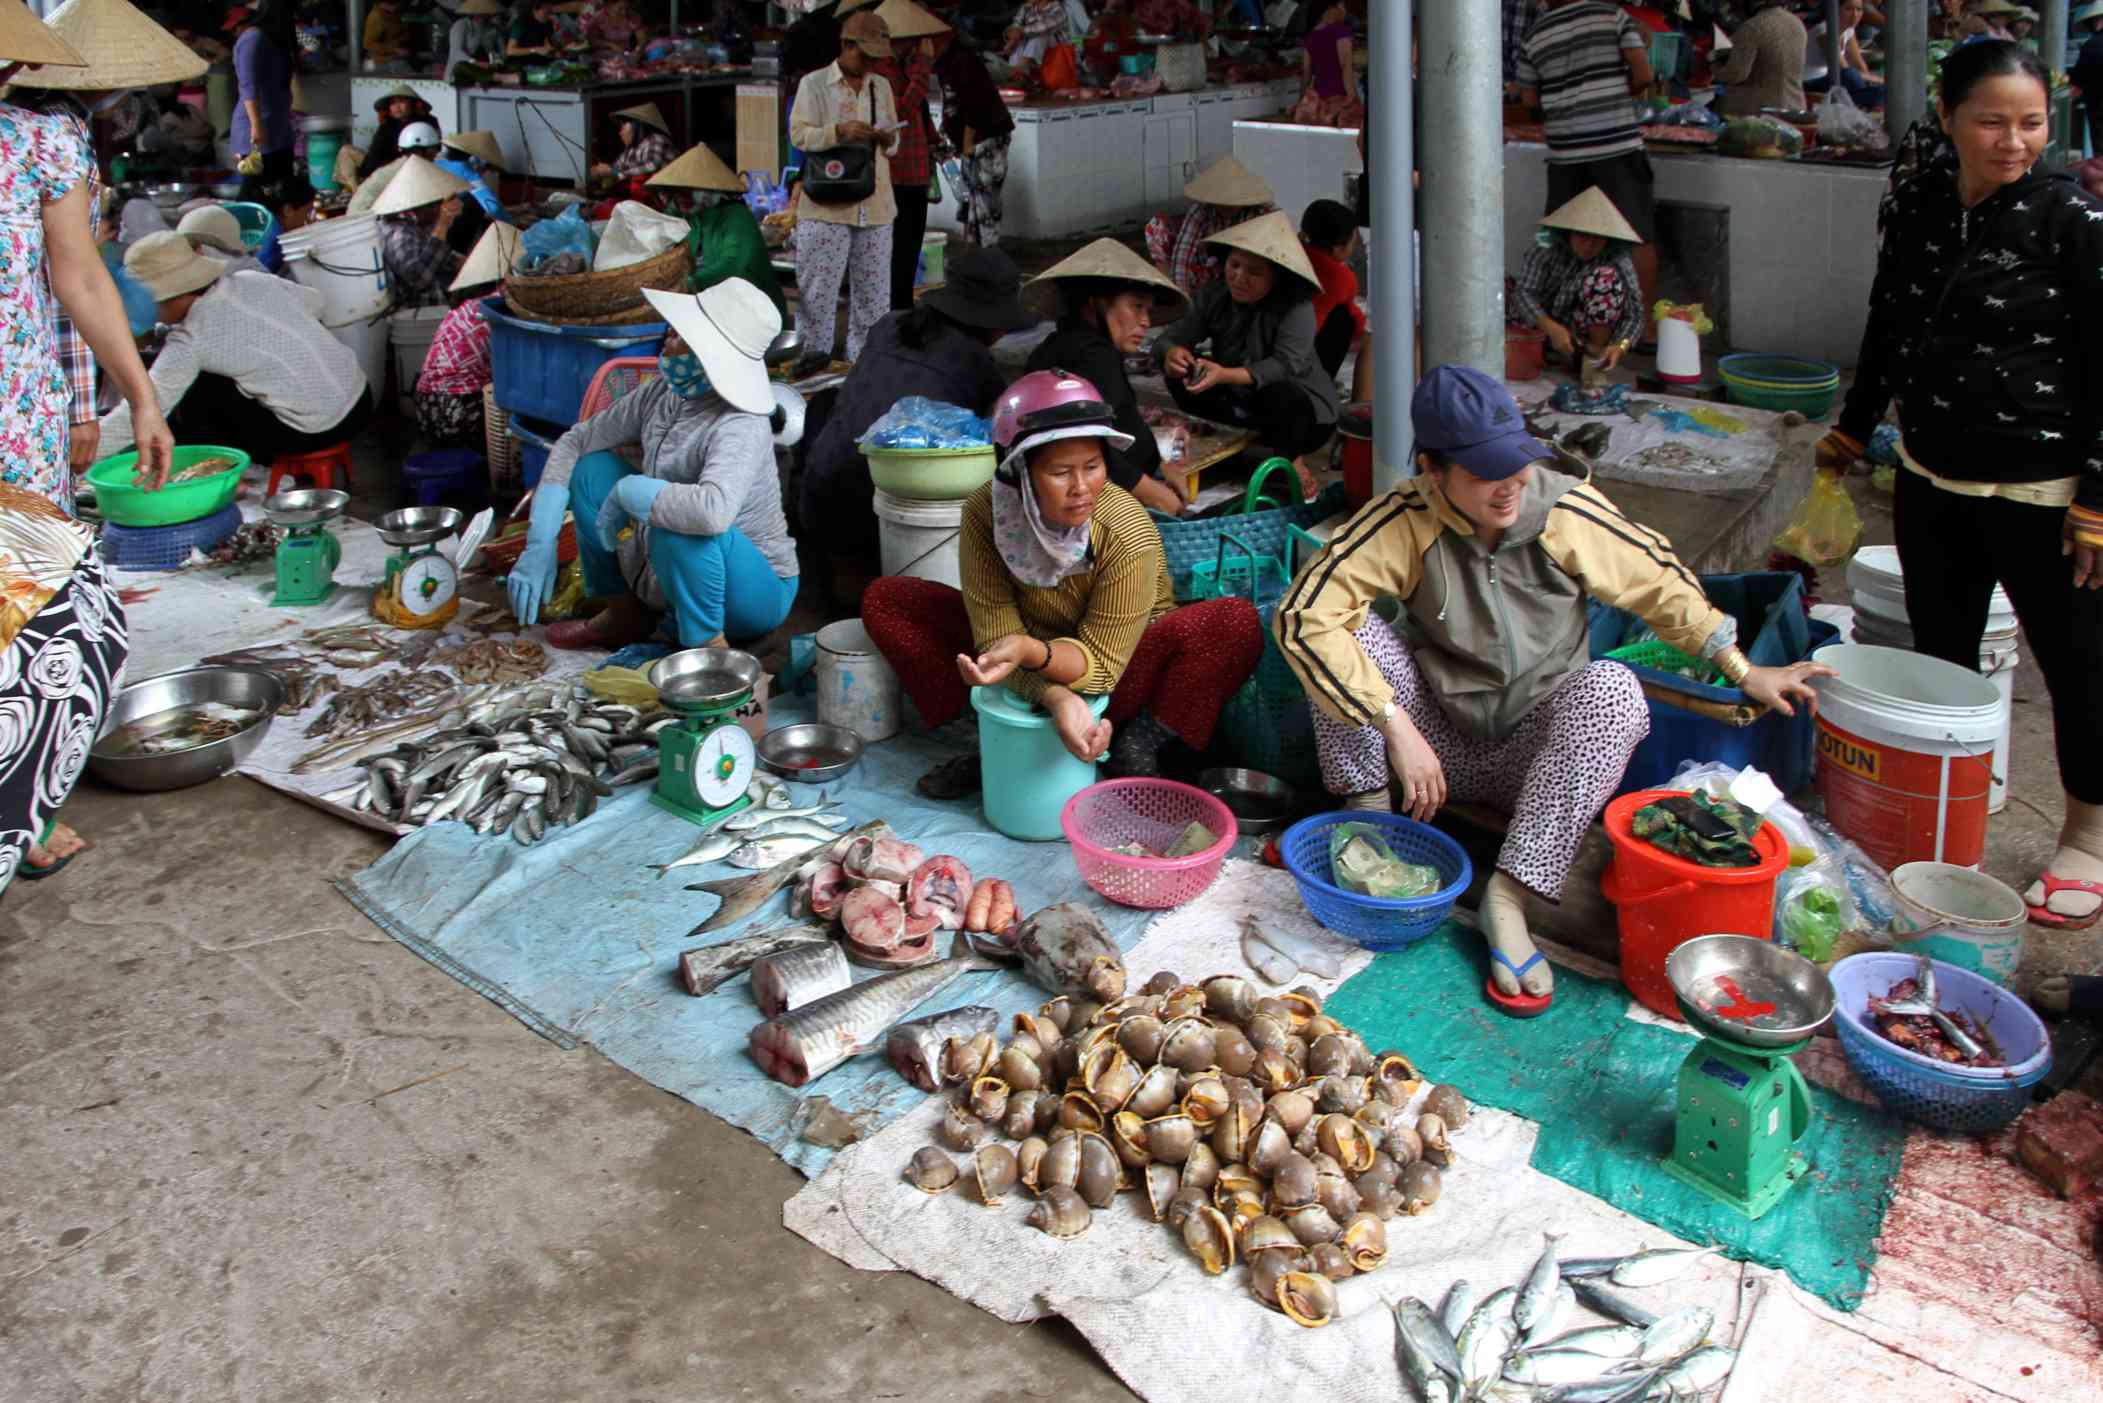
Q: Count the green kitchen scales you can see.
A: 4